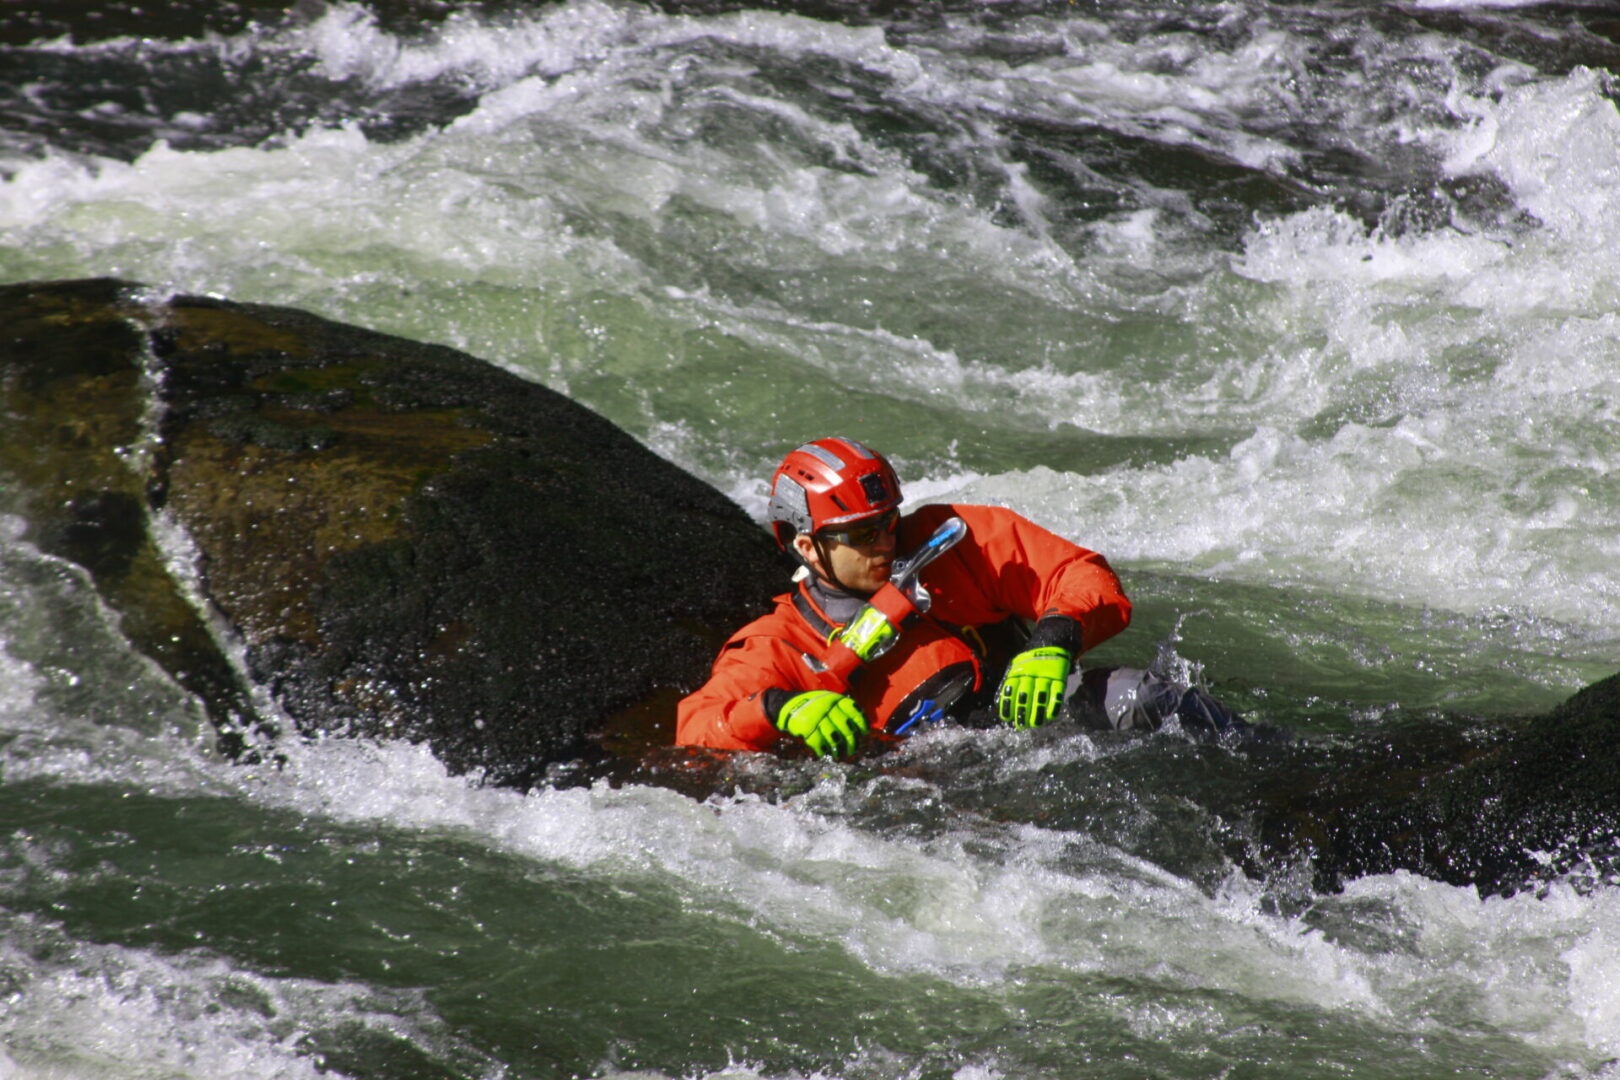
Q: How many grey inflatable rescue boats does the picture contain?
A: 0